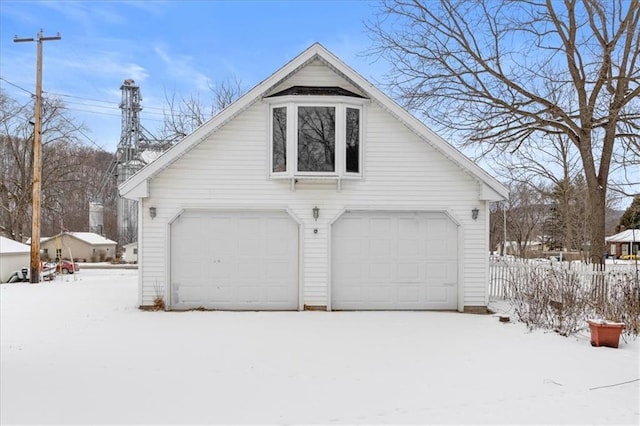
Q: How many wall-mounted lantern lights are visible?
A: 3